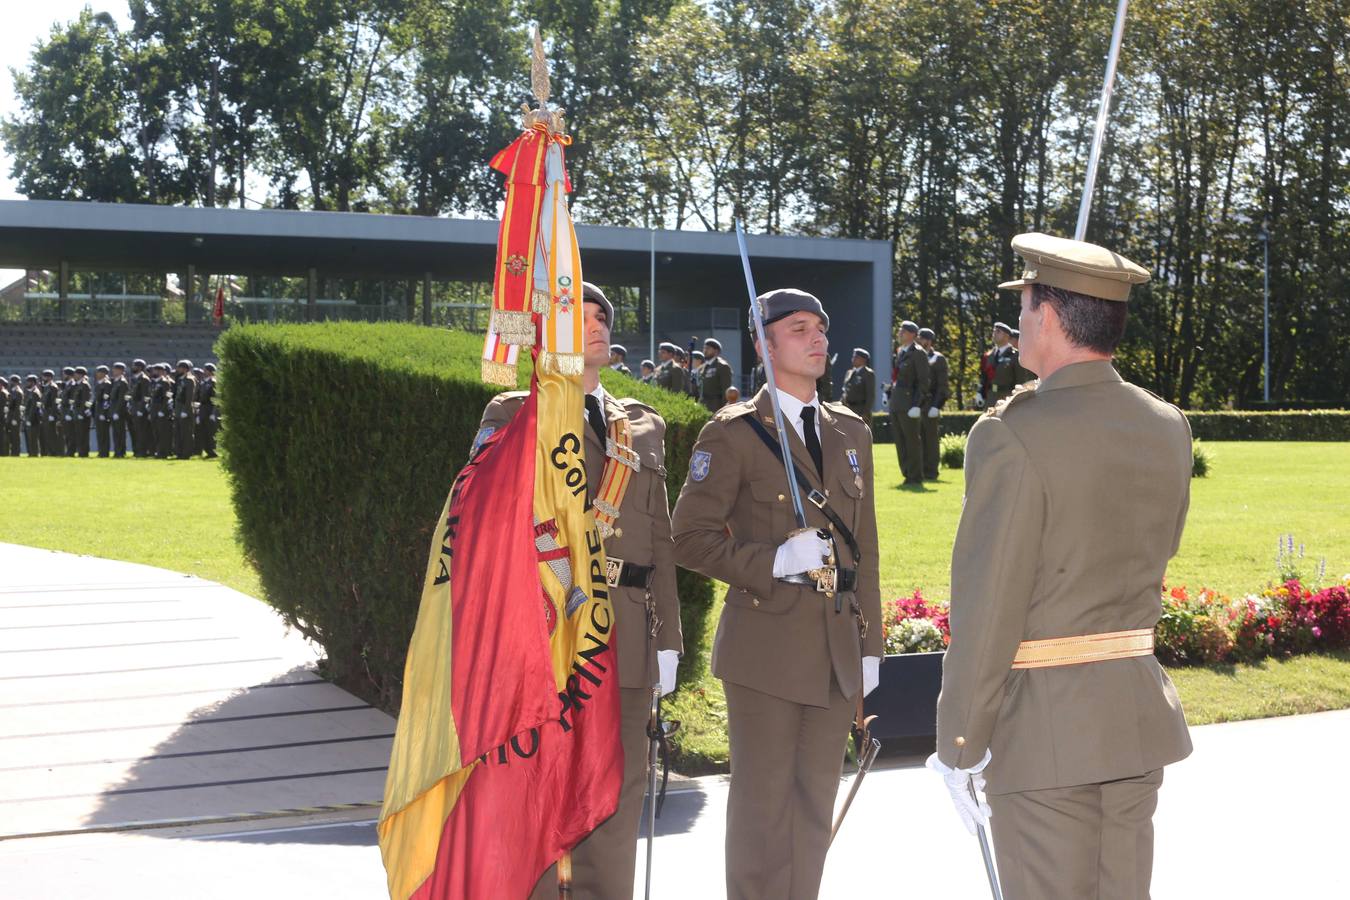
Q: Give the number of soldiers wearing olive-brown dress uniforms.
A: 3